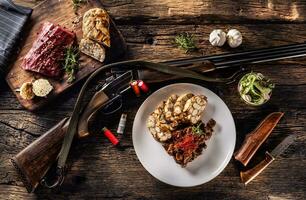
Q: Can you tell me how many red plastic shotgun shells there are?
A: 3